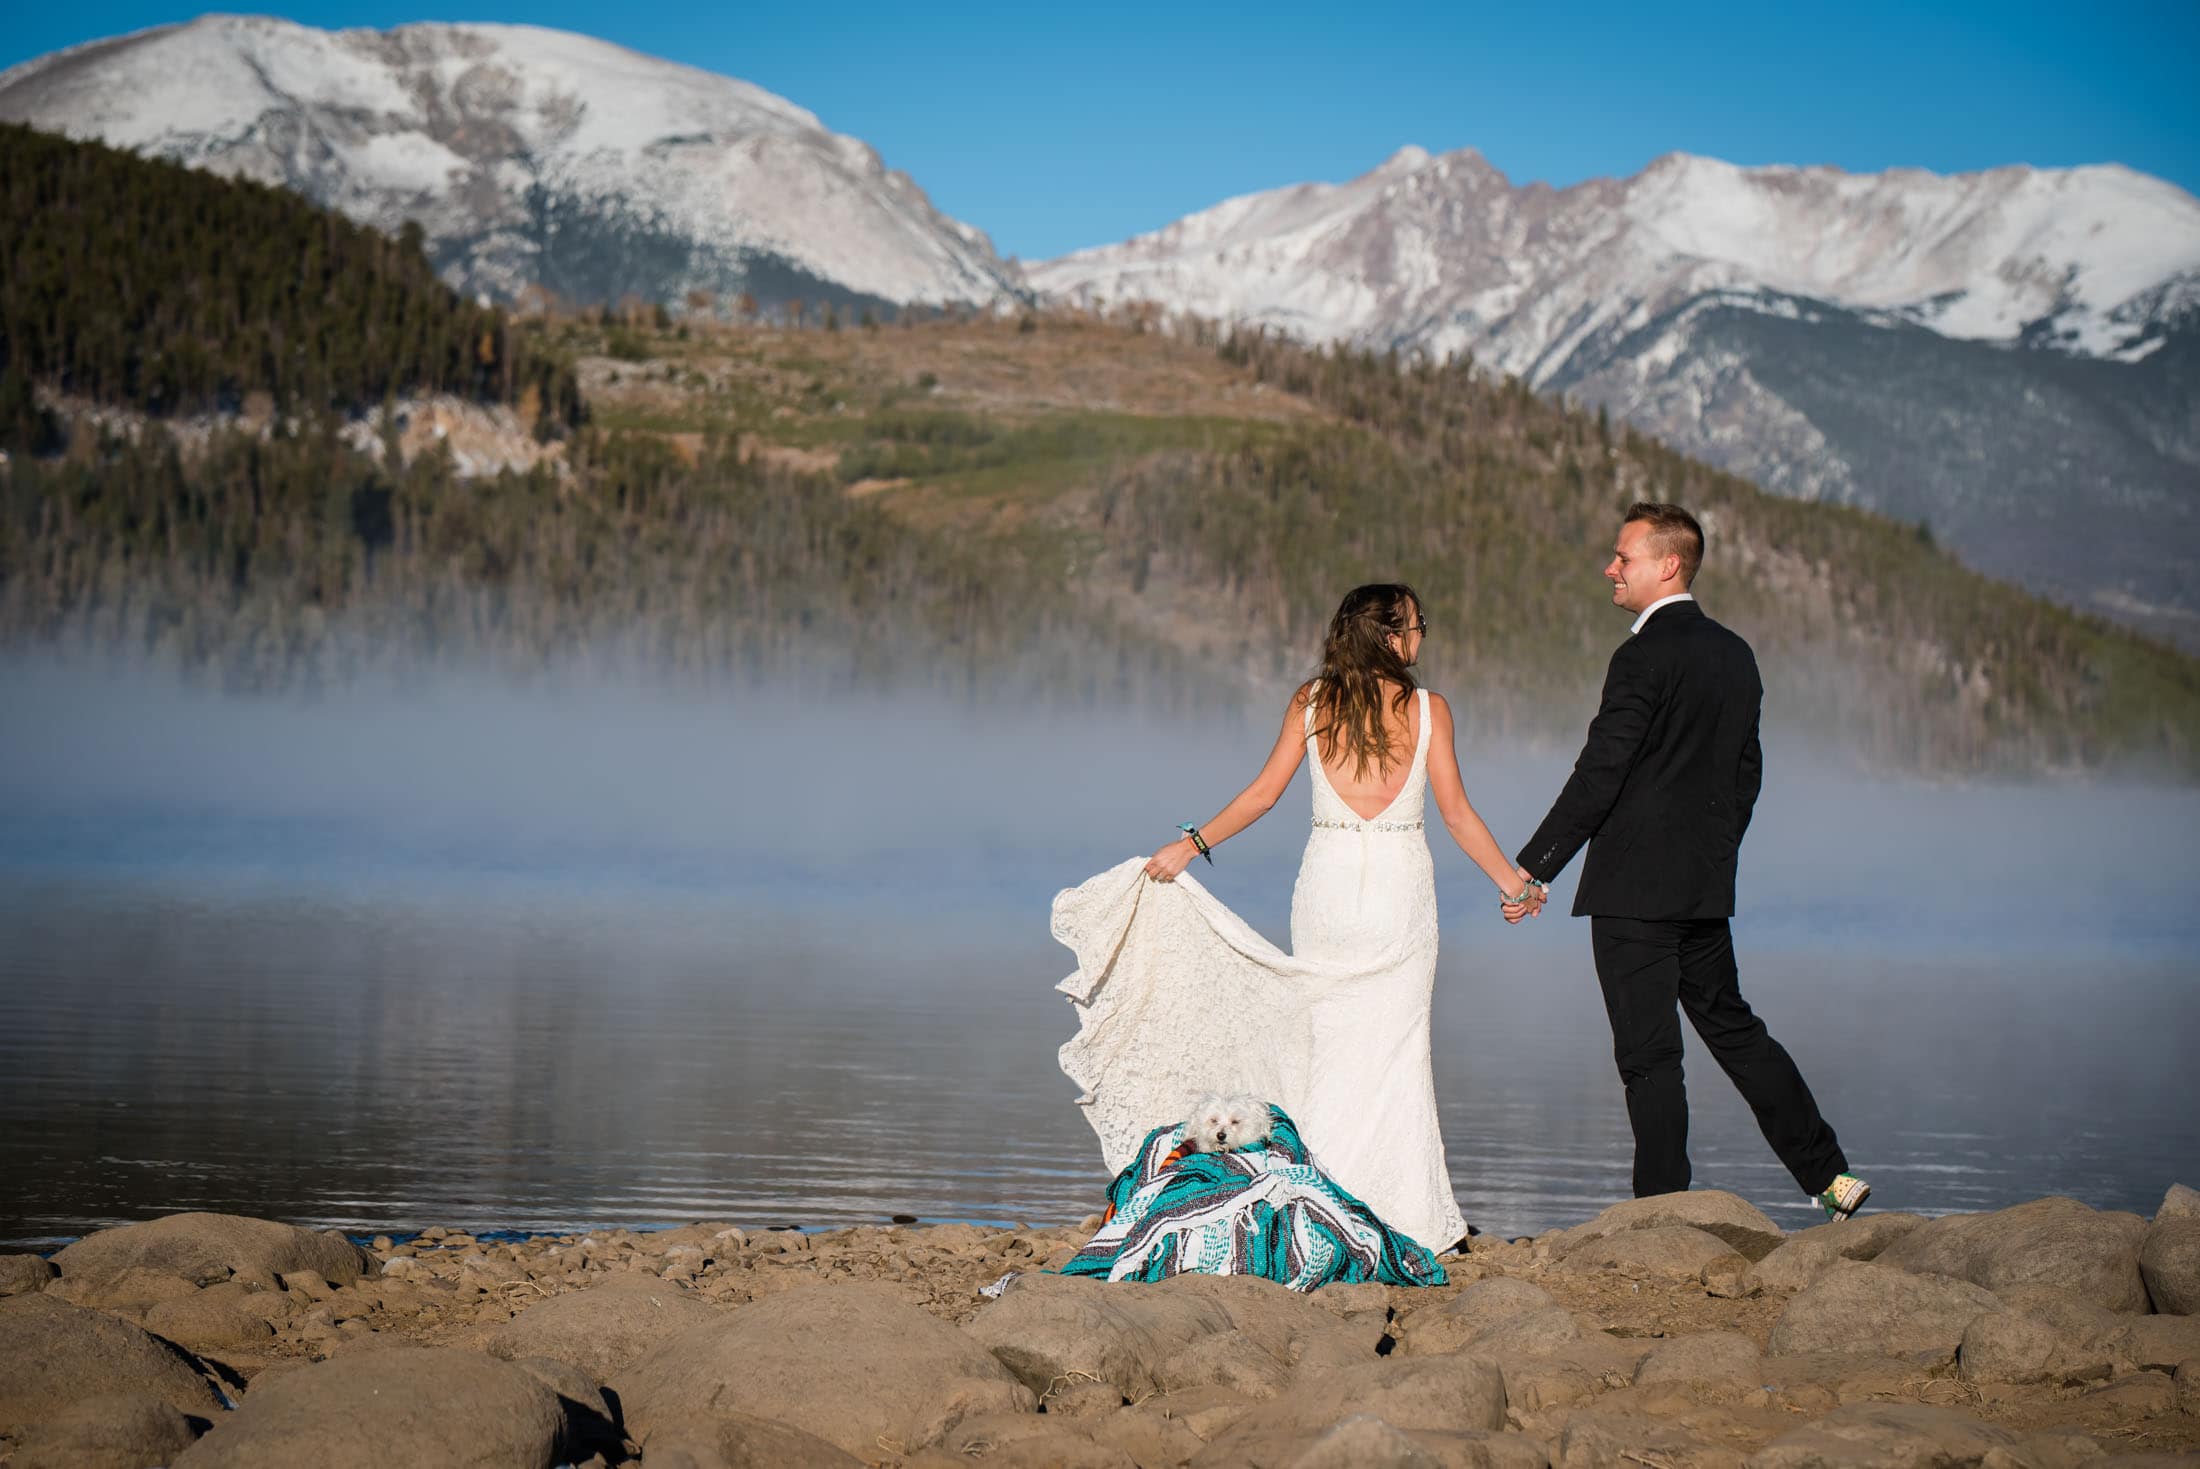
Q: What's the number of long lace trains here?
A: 1